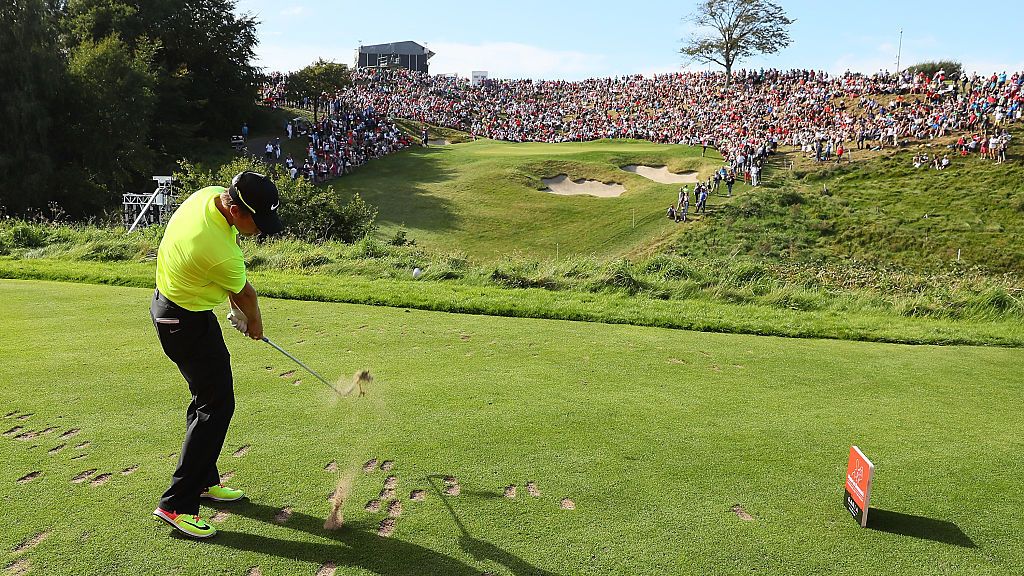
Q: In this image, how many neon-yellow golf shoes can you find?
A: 2